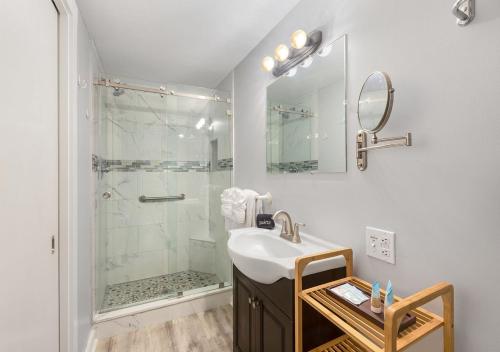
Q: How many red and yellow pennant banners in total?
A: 0